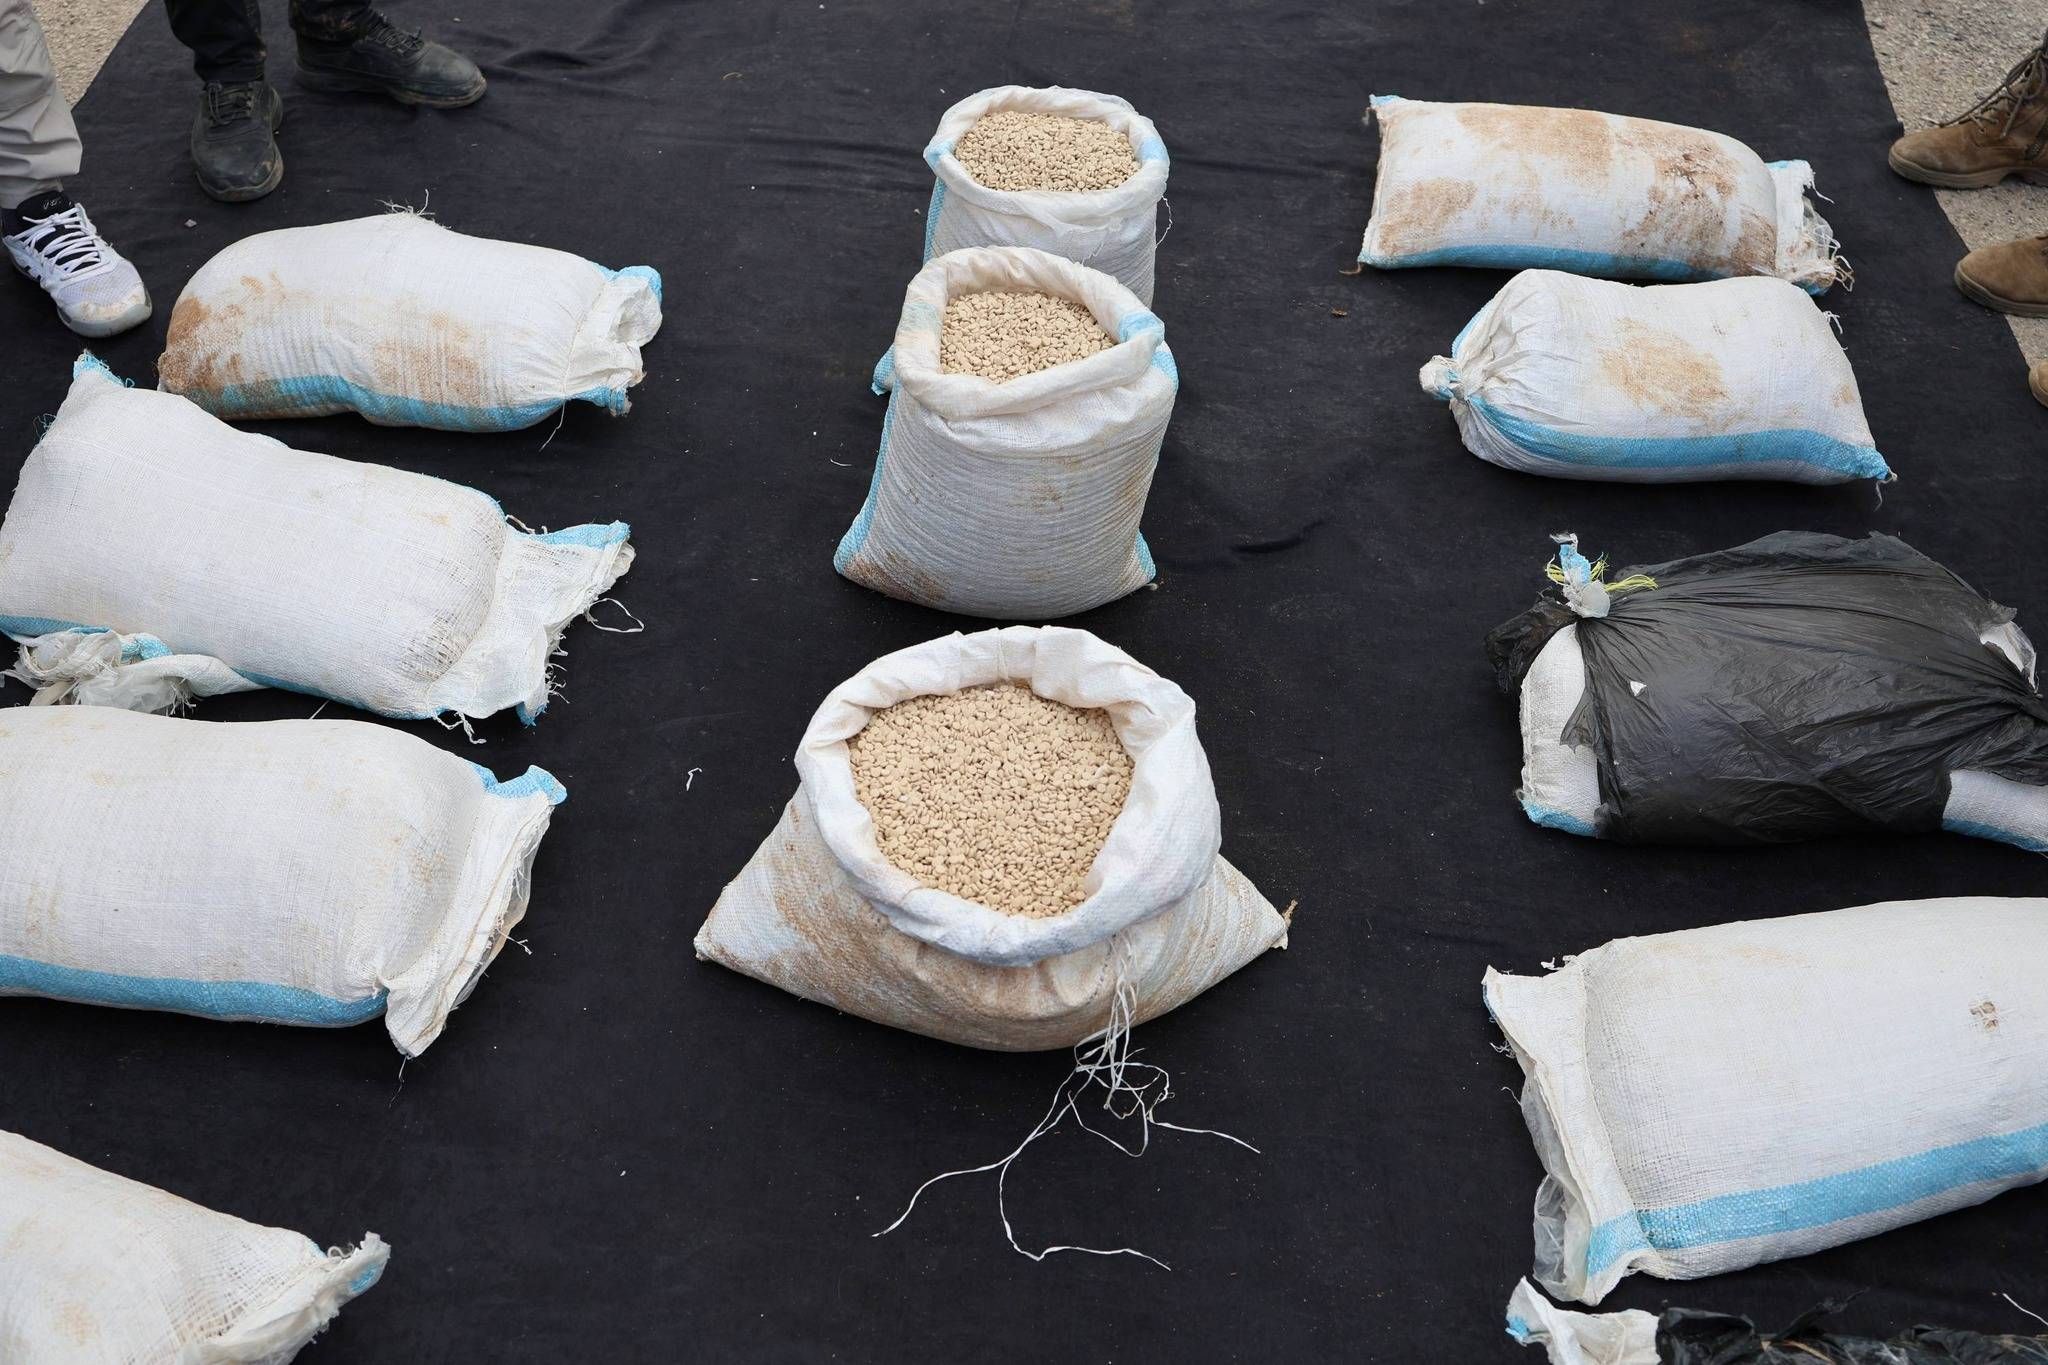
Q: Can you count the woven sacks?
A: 12